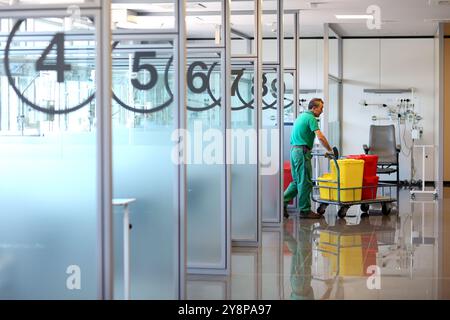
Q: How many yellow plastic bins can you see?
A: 2